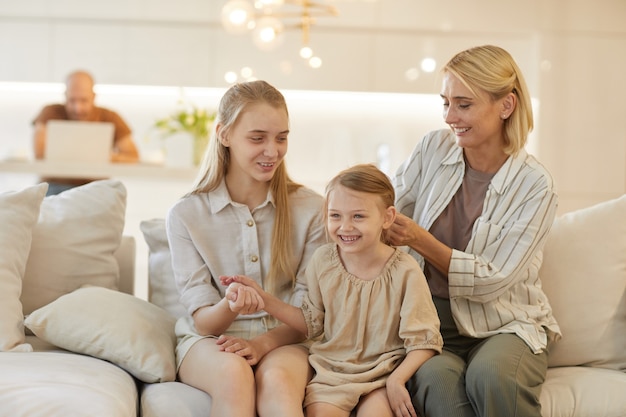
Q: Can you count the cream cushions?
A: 5